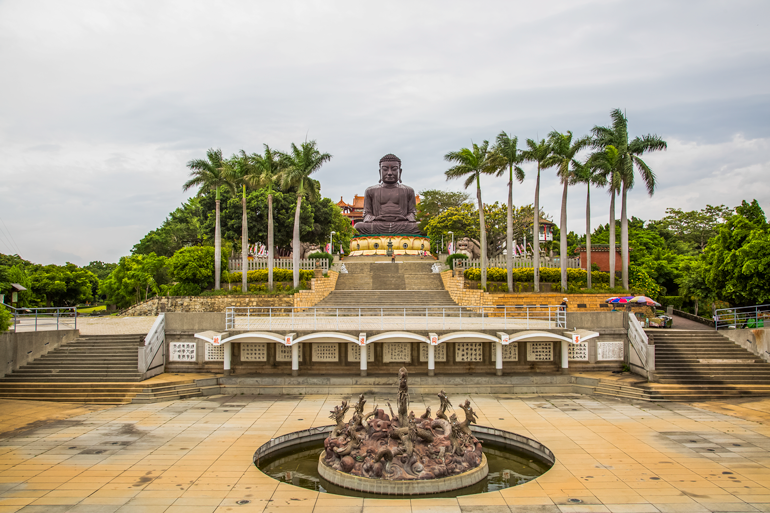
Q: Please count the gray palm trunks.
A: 11